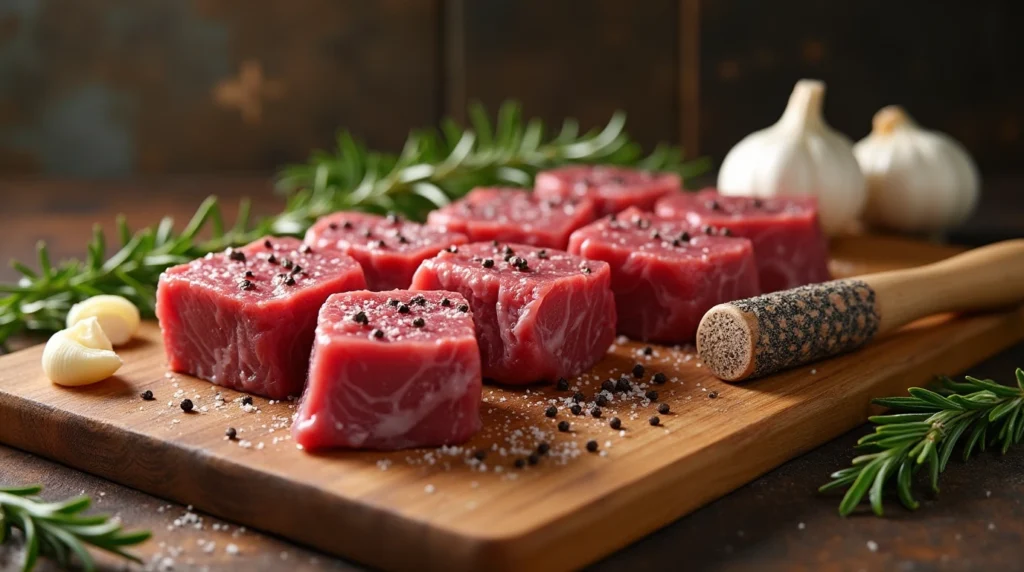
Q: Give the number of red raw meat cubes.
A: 8